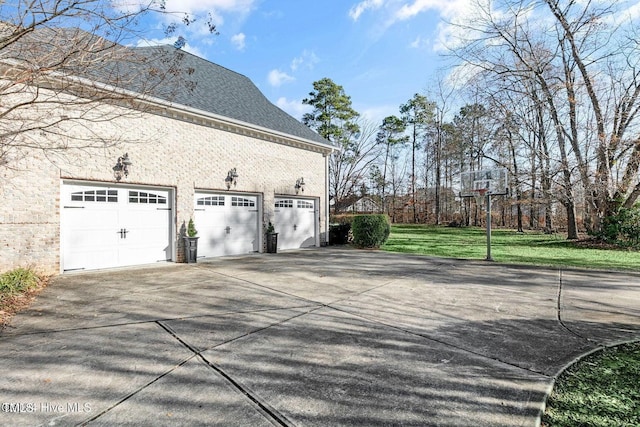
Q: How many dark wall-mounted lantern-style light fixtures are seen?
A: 3